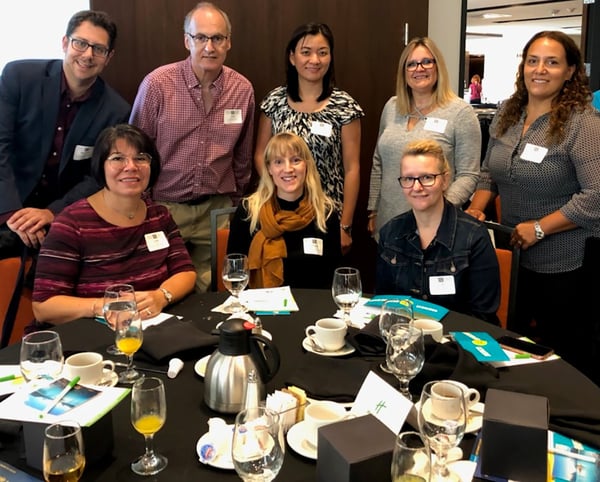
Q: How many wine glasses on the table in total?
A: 12